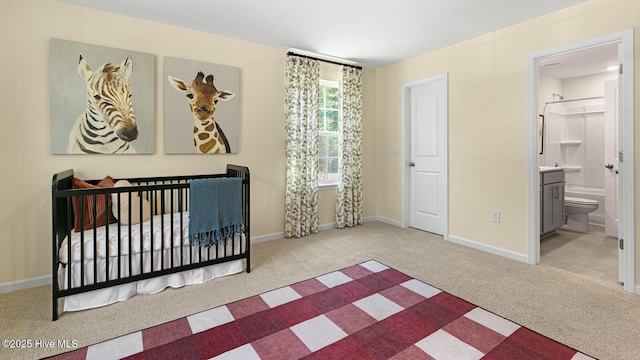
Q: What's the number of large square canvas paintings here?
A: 2